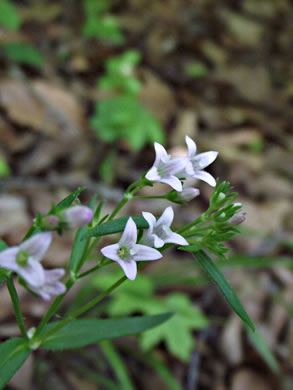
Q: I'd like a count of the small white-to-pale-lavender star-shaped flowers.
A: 6